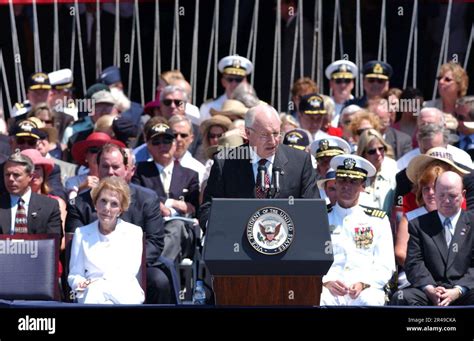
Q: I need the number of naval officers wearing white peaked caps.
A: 5